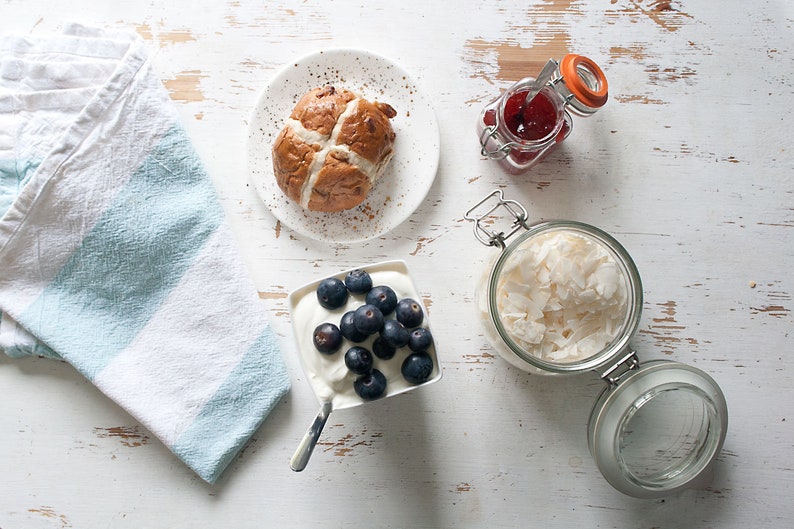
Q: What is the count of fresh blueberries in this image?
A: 13